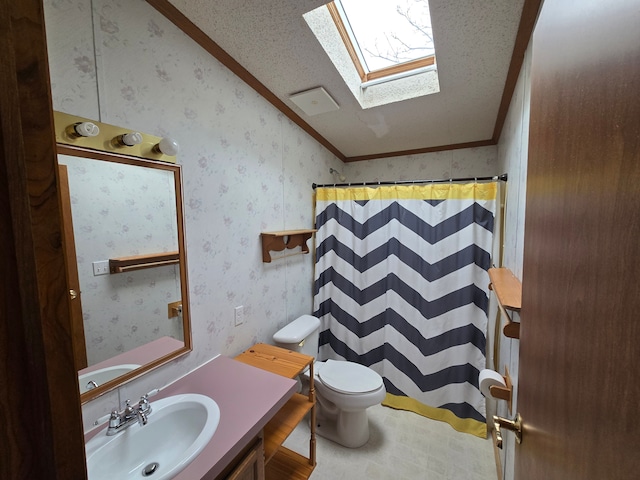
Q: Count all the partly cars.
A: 0